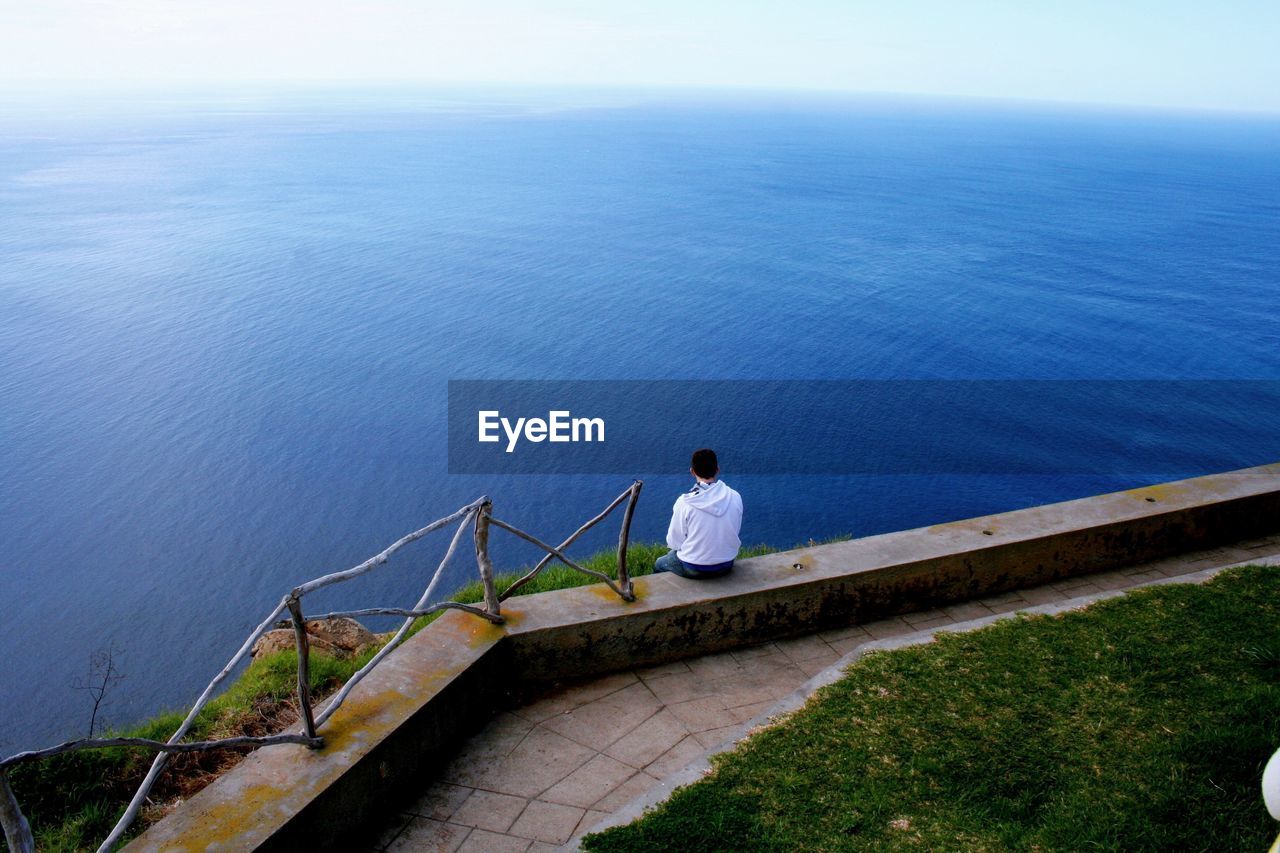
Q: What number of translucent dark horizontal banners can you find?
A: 1